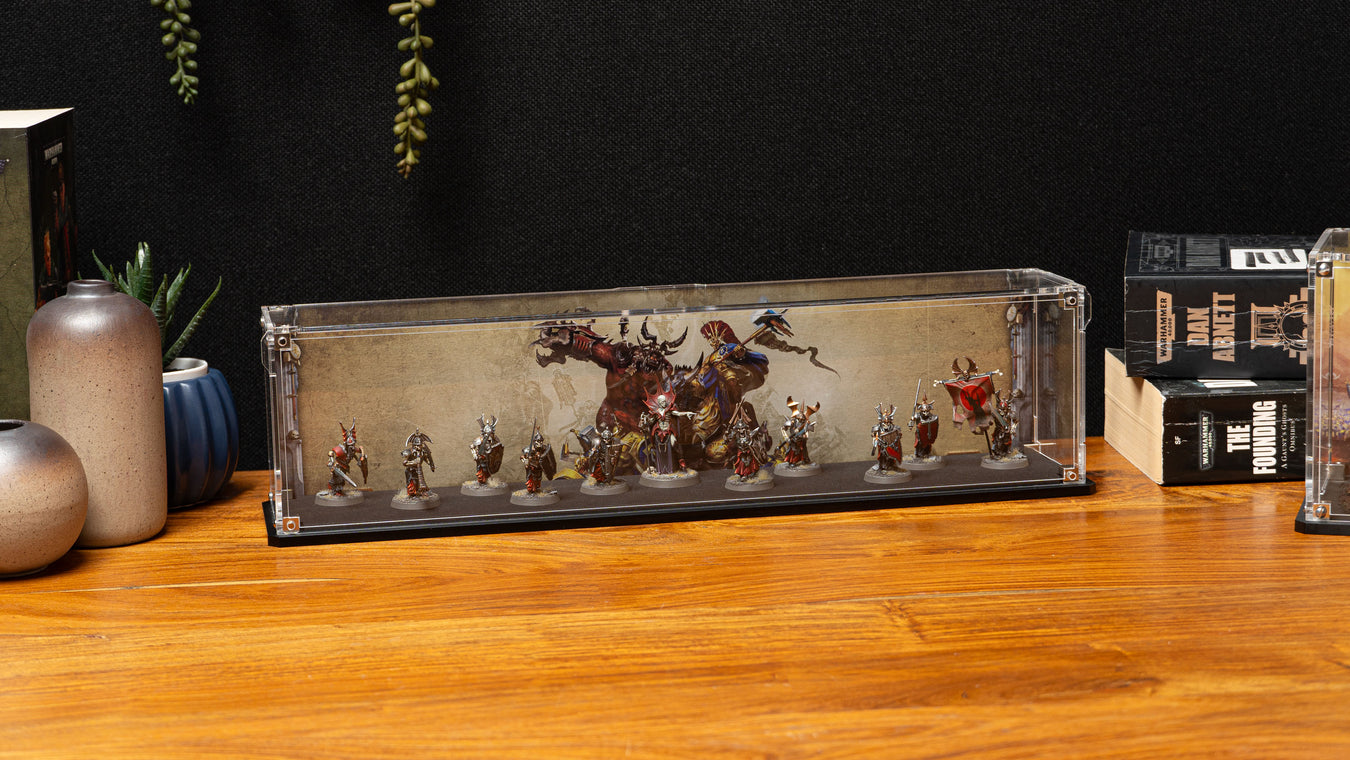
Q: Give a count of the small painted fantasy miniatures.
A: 11